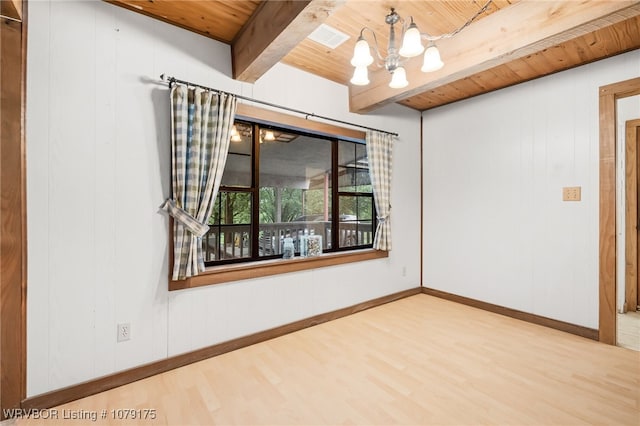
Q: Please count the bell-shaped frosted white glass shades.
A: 5